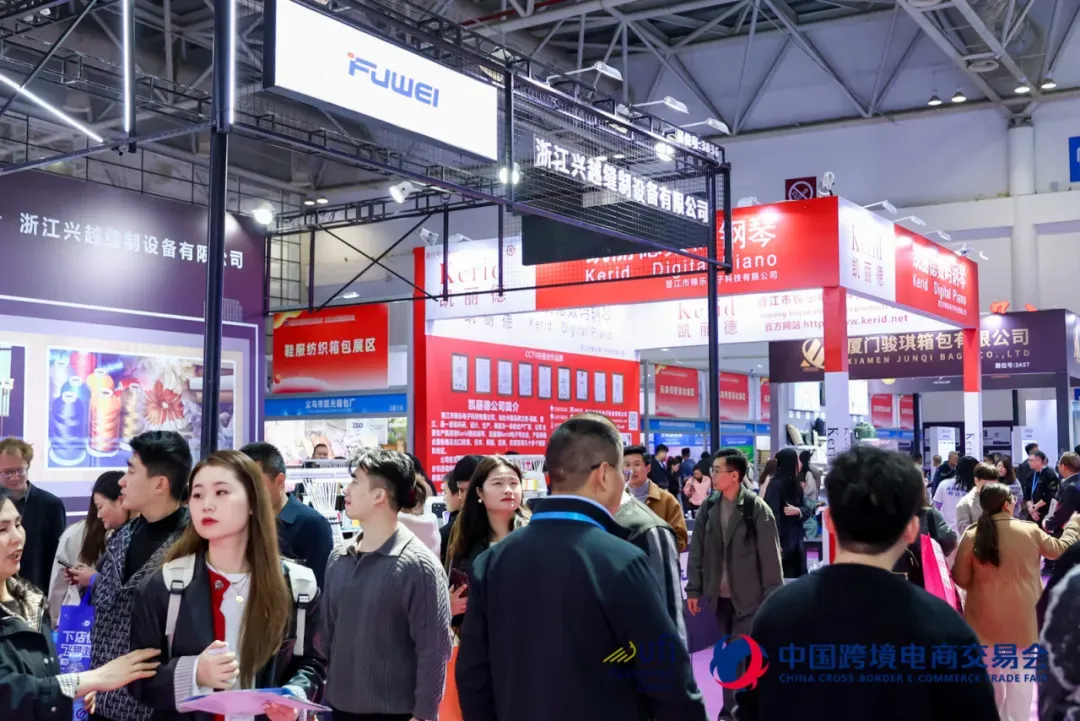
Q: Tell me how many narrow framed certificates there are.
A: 9